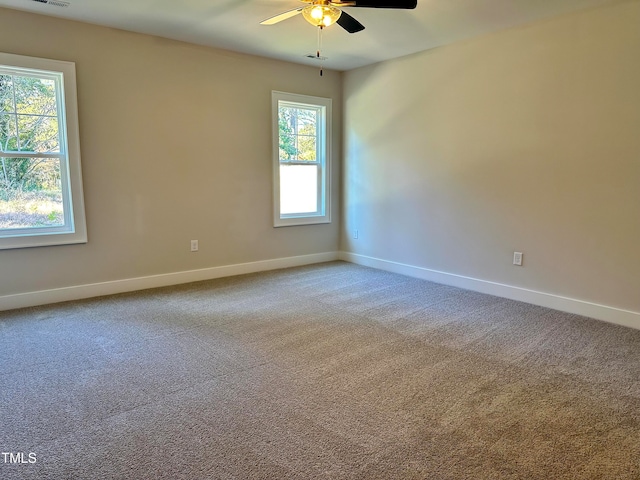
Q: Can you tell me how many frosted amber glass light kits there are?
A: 1